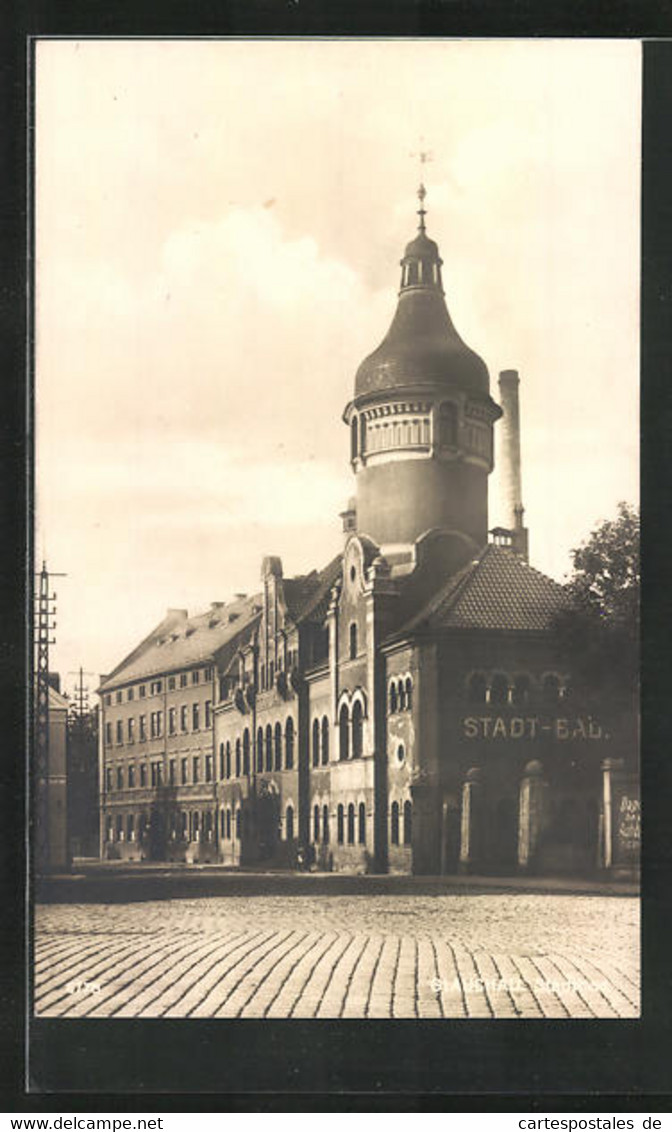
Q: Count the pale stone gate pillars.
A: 3